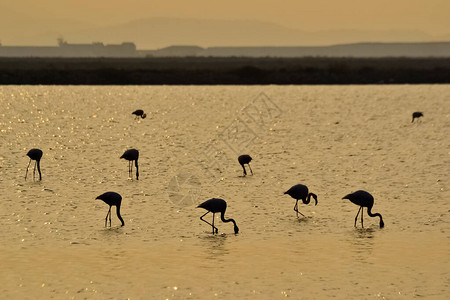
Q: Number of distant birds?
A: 2